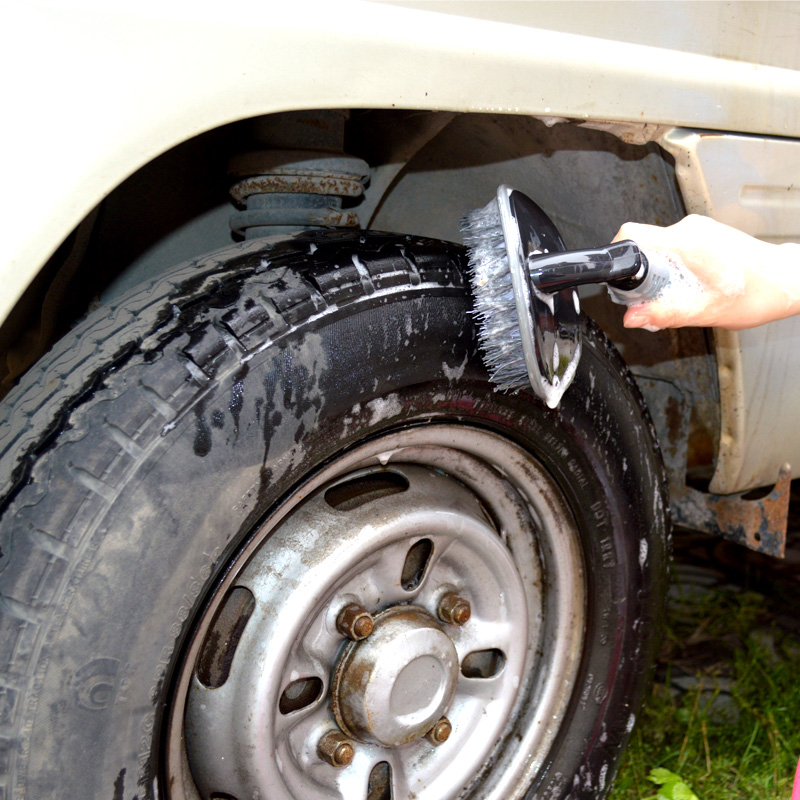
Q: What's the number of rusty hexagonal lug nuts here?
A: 4